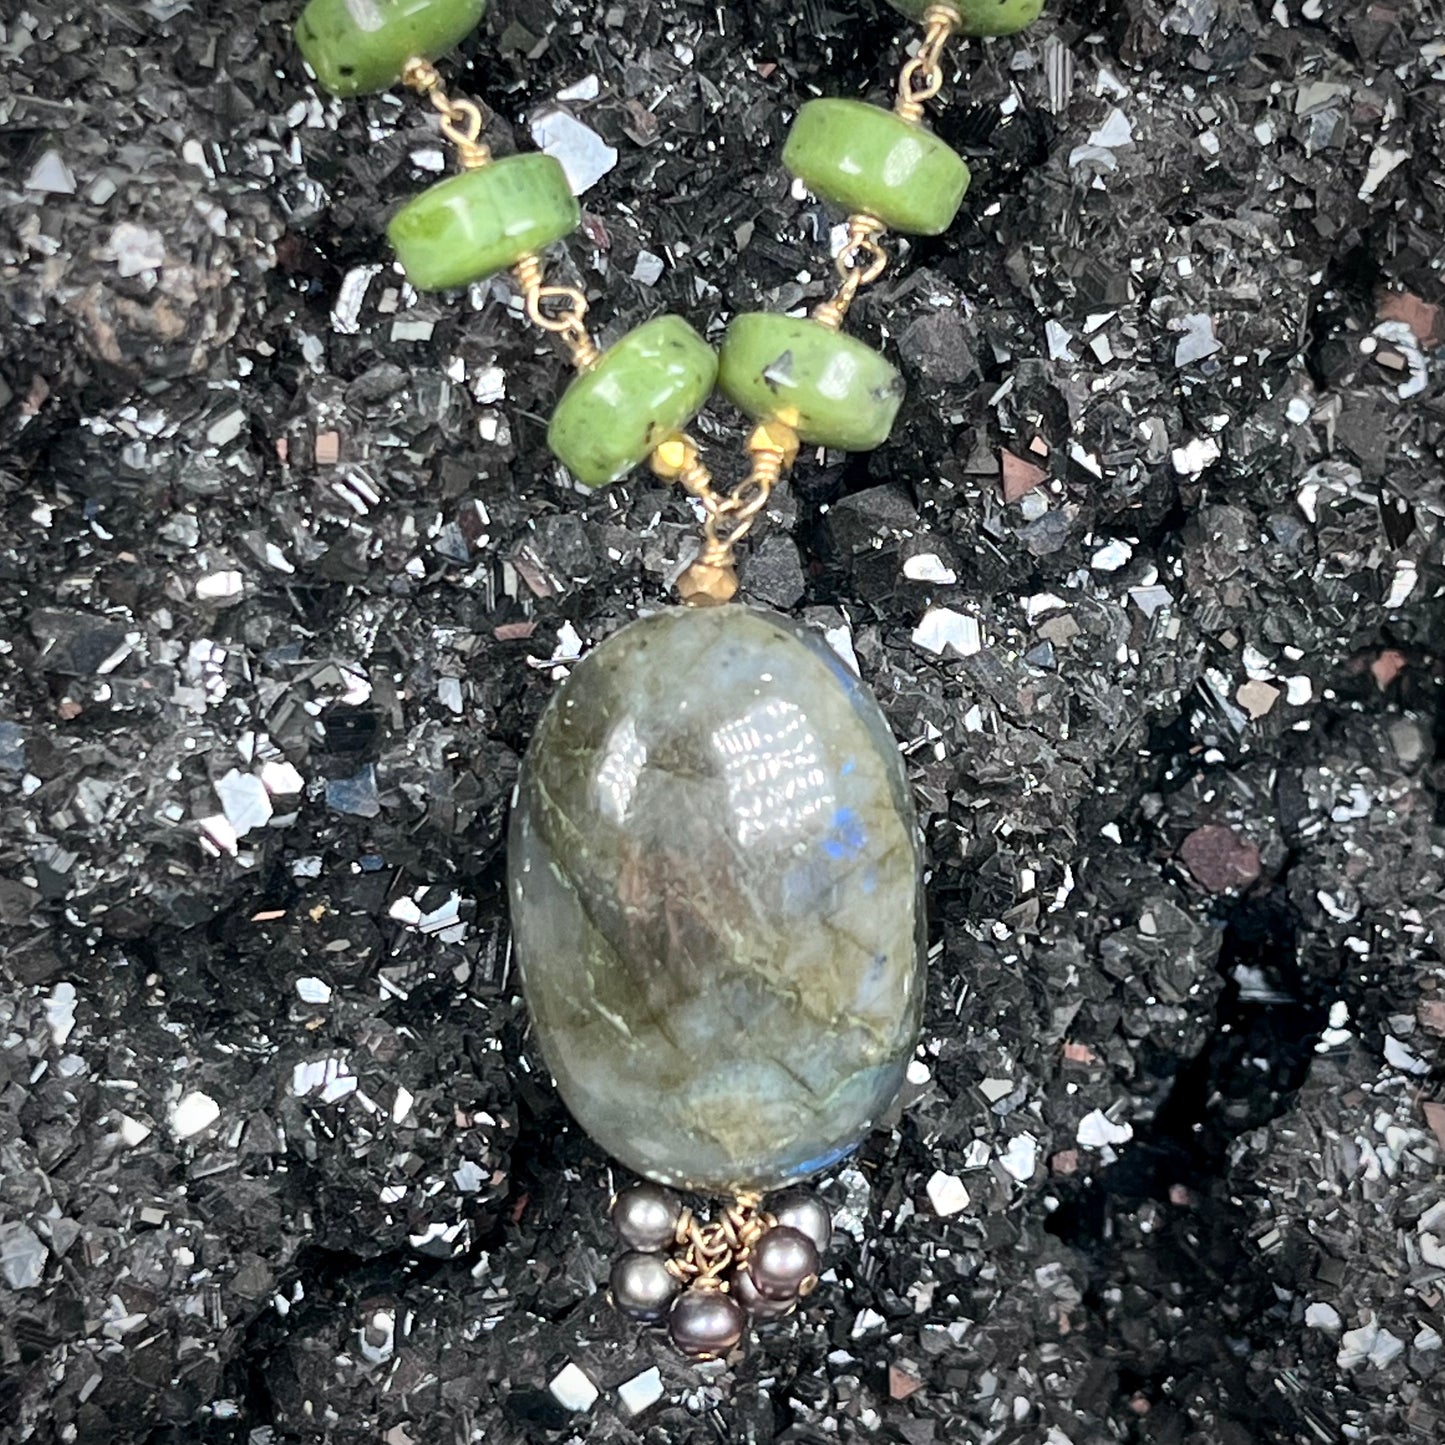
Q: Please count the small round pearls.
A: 6